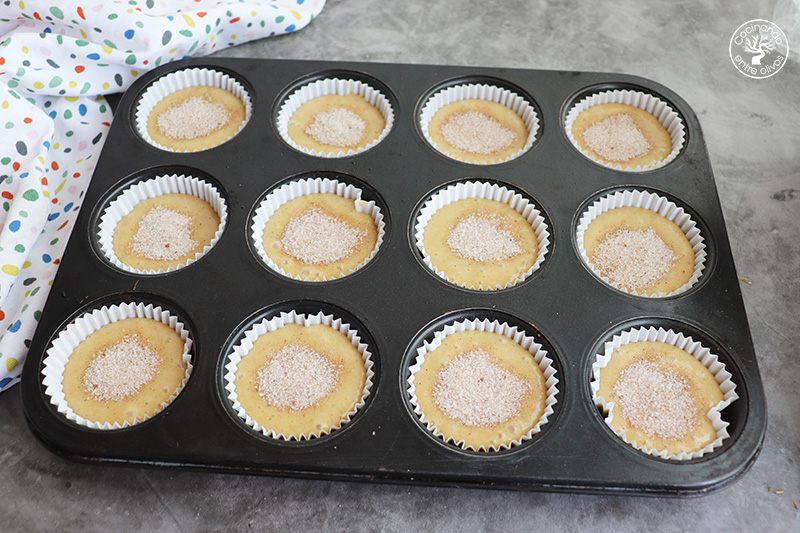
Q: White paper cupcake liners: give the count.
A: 12